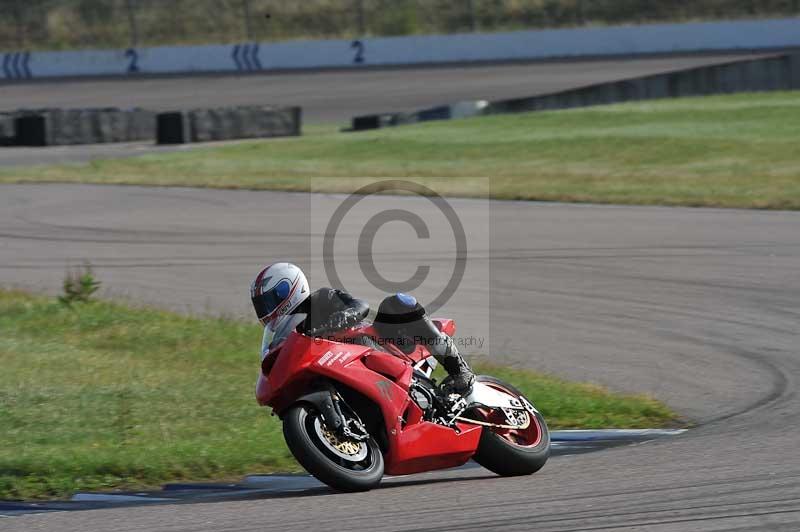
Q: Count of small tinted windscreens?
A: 1